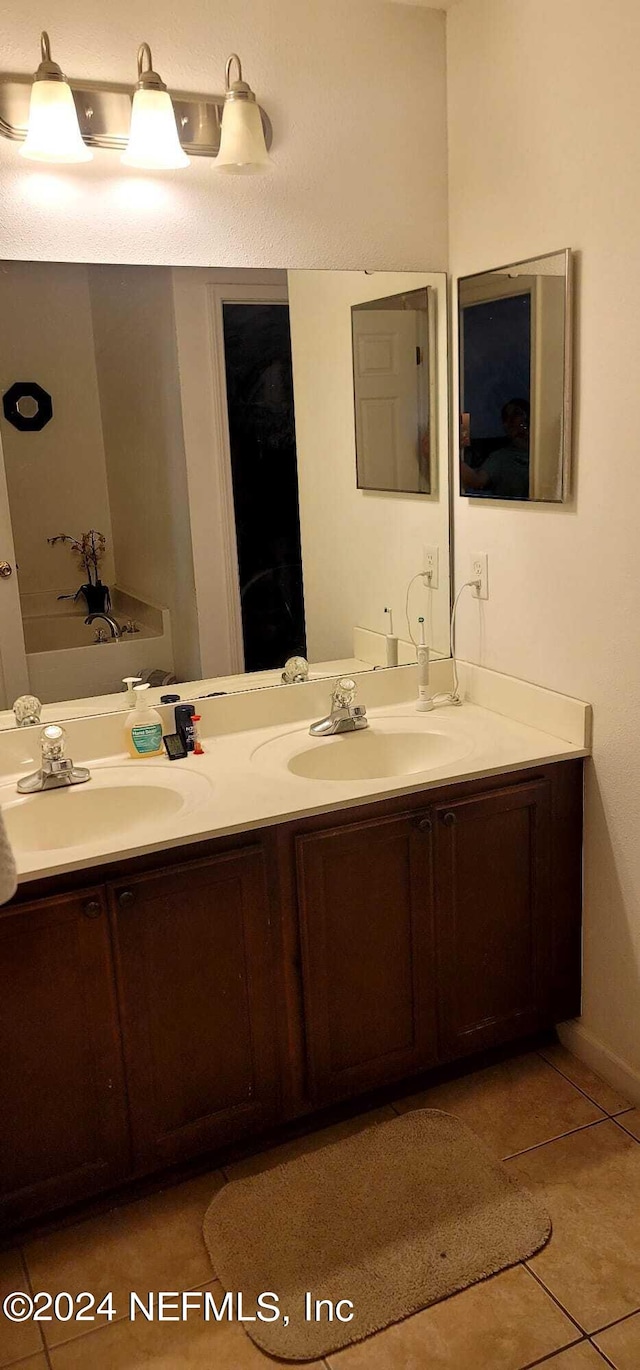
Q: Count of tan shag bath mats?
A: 1